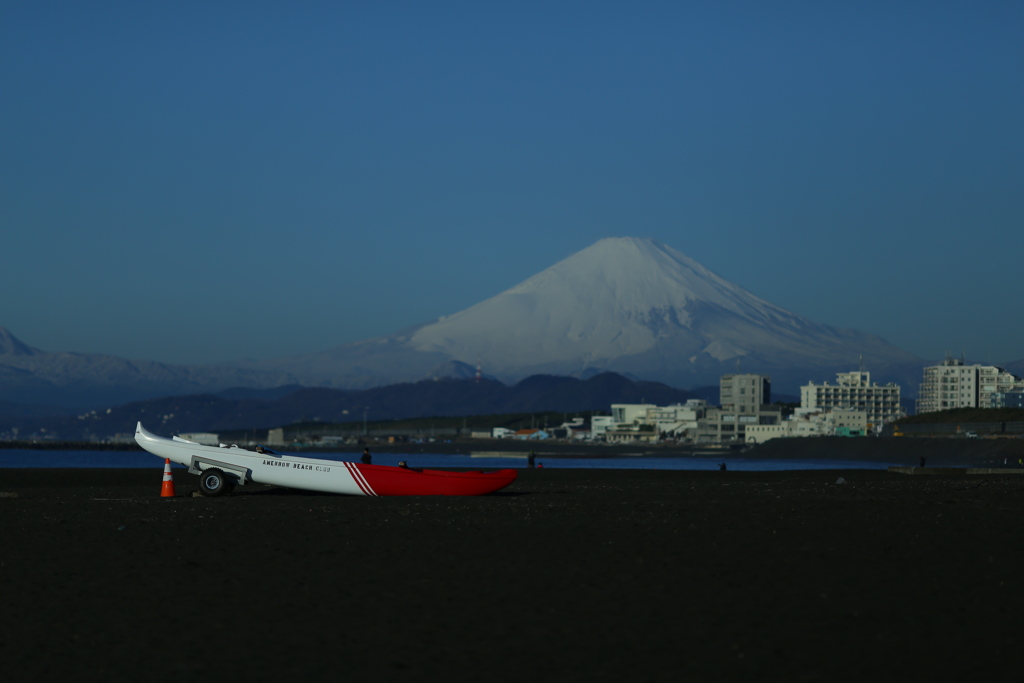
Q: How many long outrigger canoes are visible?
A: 1